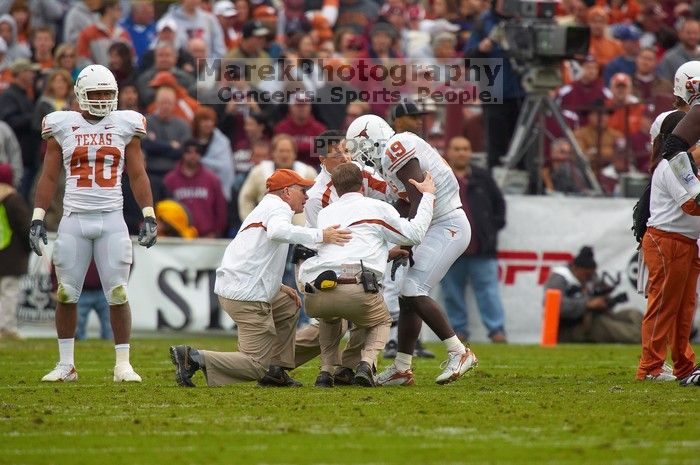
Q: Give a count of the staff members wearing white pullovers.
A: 3